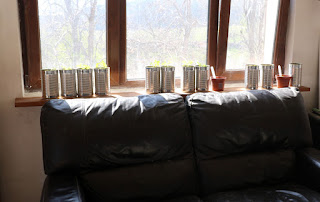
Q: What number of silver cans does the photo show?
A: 11